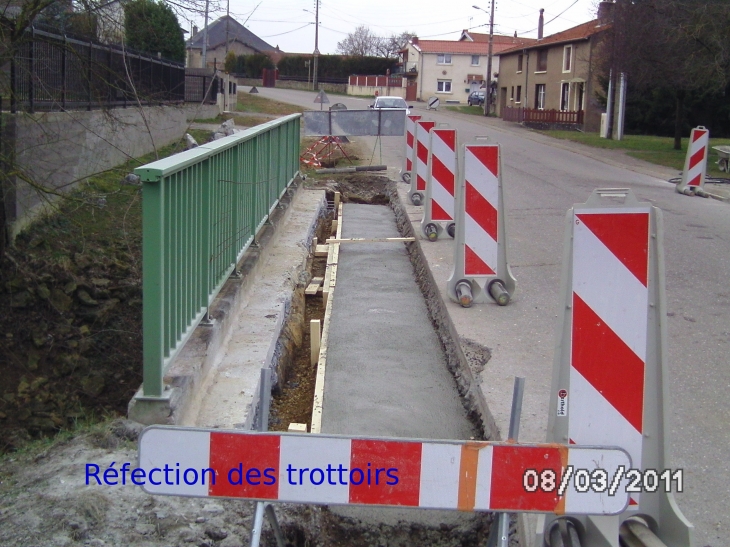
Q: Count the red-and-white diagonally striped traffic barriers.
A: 6